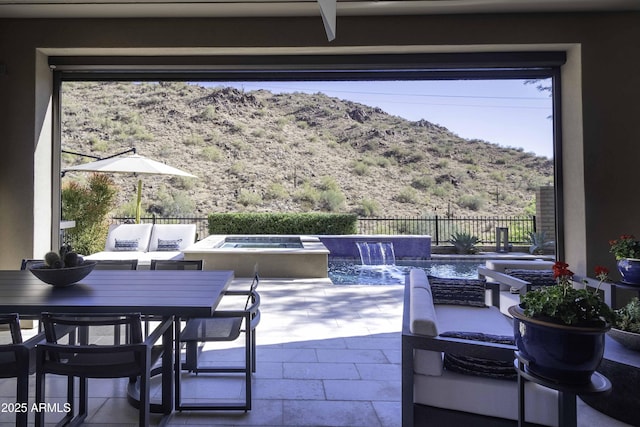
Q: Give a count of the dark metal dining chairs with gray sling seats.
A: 6